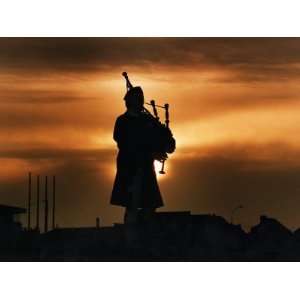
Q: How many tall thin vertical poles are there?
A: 4